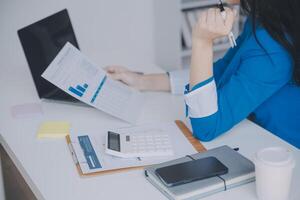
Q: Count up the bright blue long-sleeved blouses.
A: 1